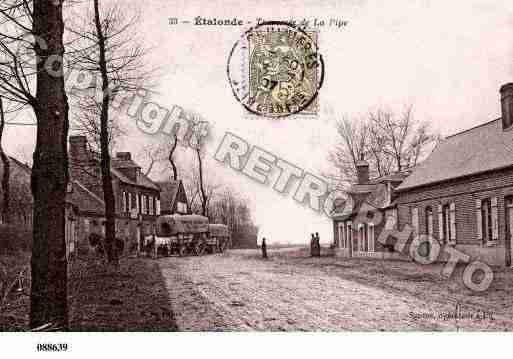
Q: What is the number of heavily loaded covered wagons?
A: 2